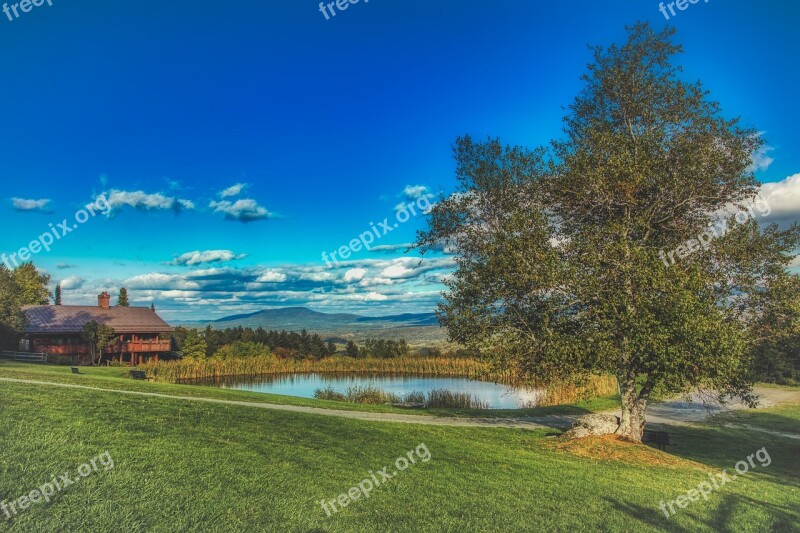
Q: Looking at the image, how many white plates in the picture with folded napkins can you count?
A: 0